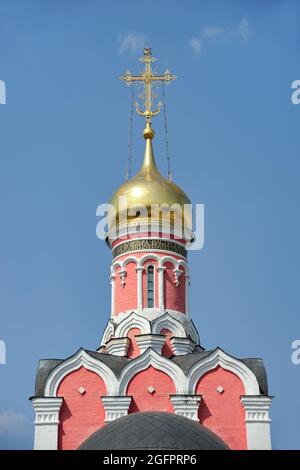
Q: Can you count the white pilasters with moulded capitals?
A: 4